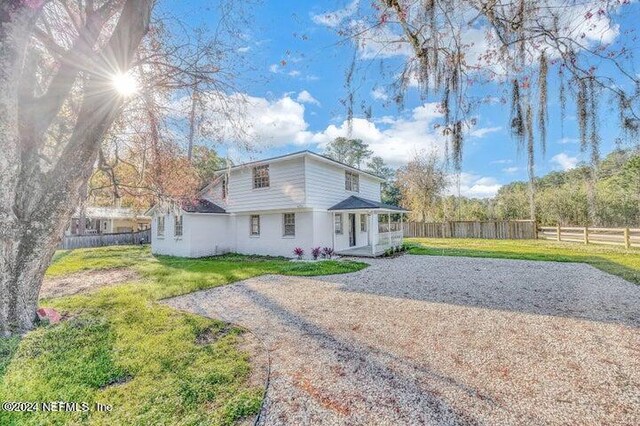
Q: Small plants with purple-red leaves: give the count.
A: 3